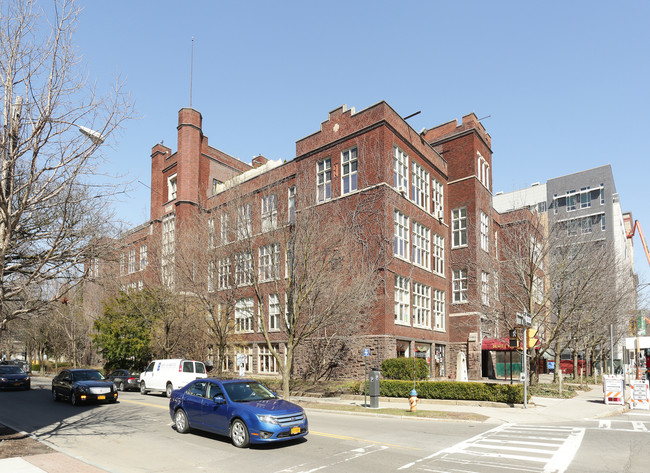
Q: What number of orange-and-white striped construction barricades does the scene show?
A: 2